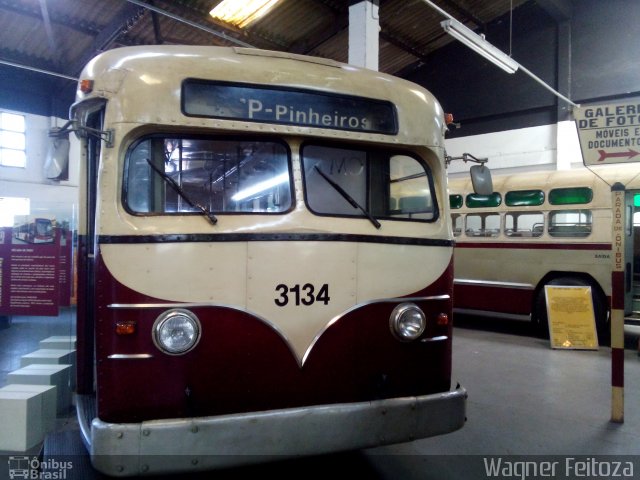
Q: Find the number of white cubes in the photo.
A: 4